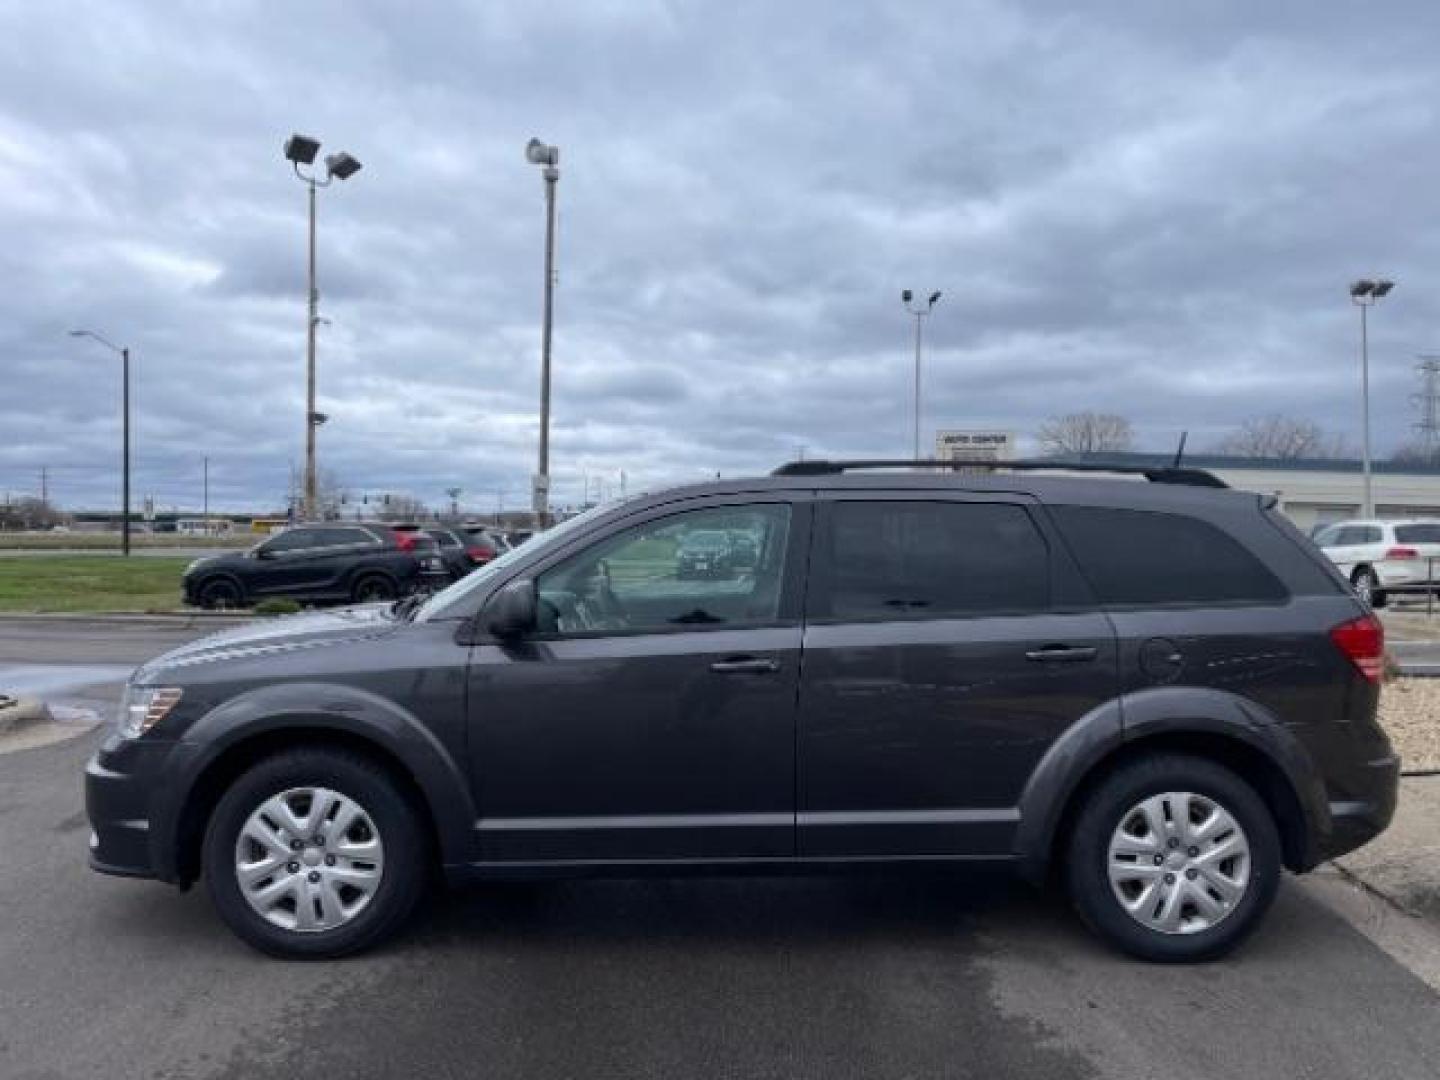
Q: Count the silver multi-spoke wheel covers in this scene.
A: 2